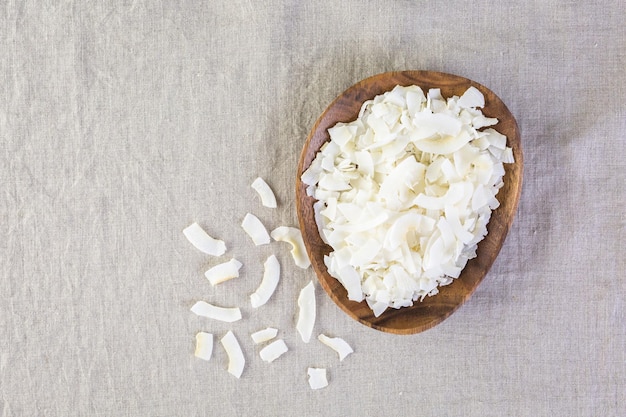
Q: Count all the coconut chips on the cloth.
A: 14